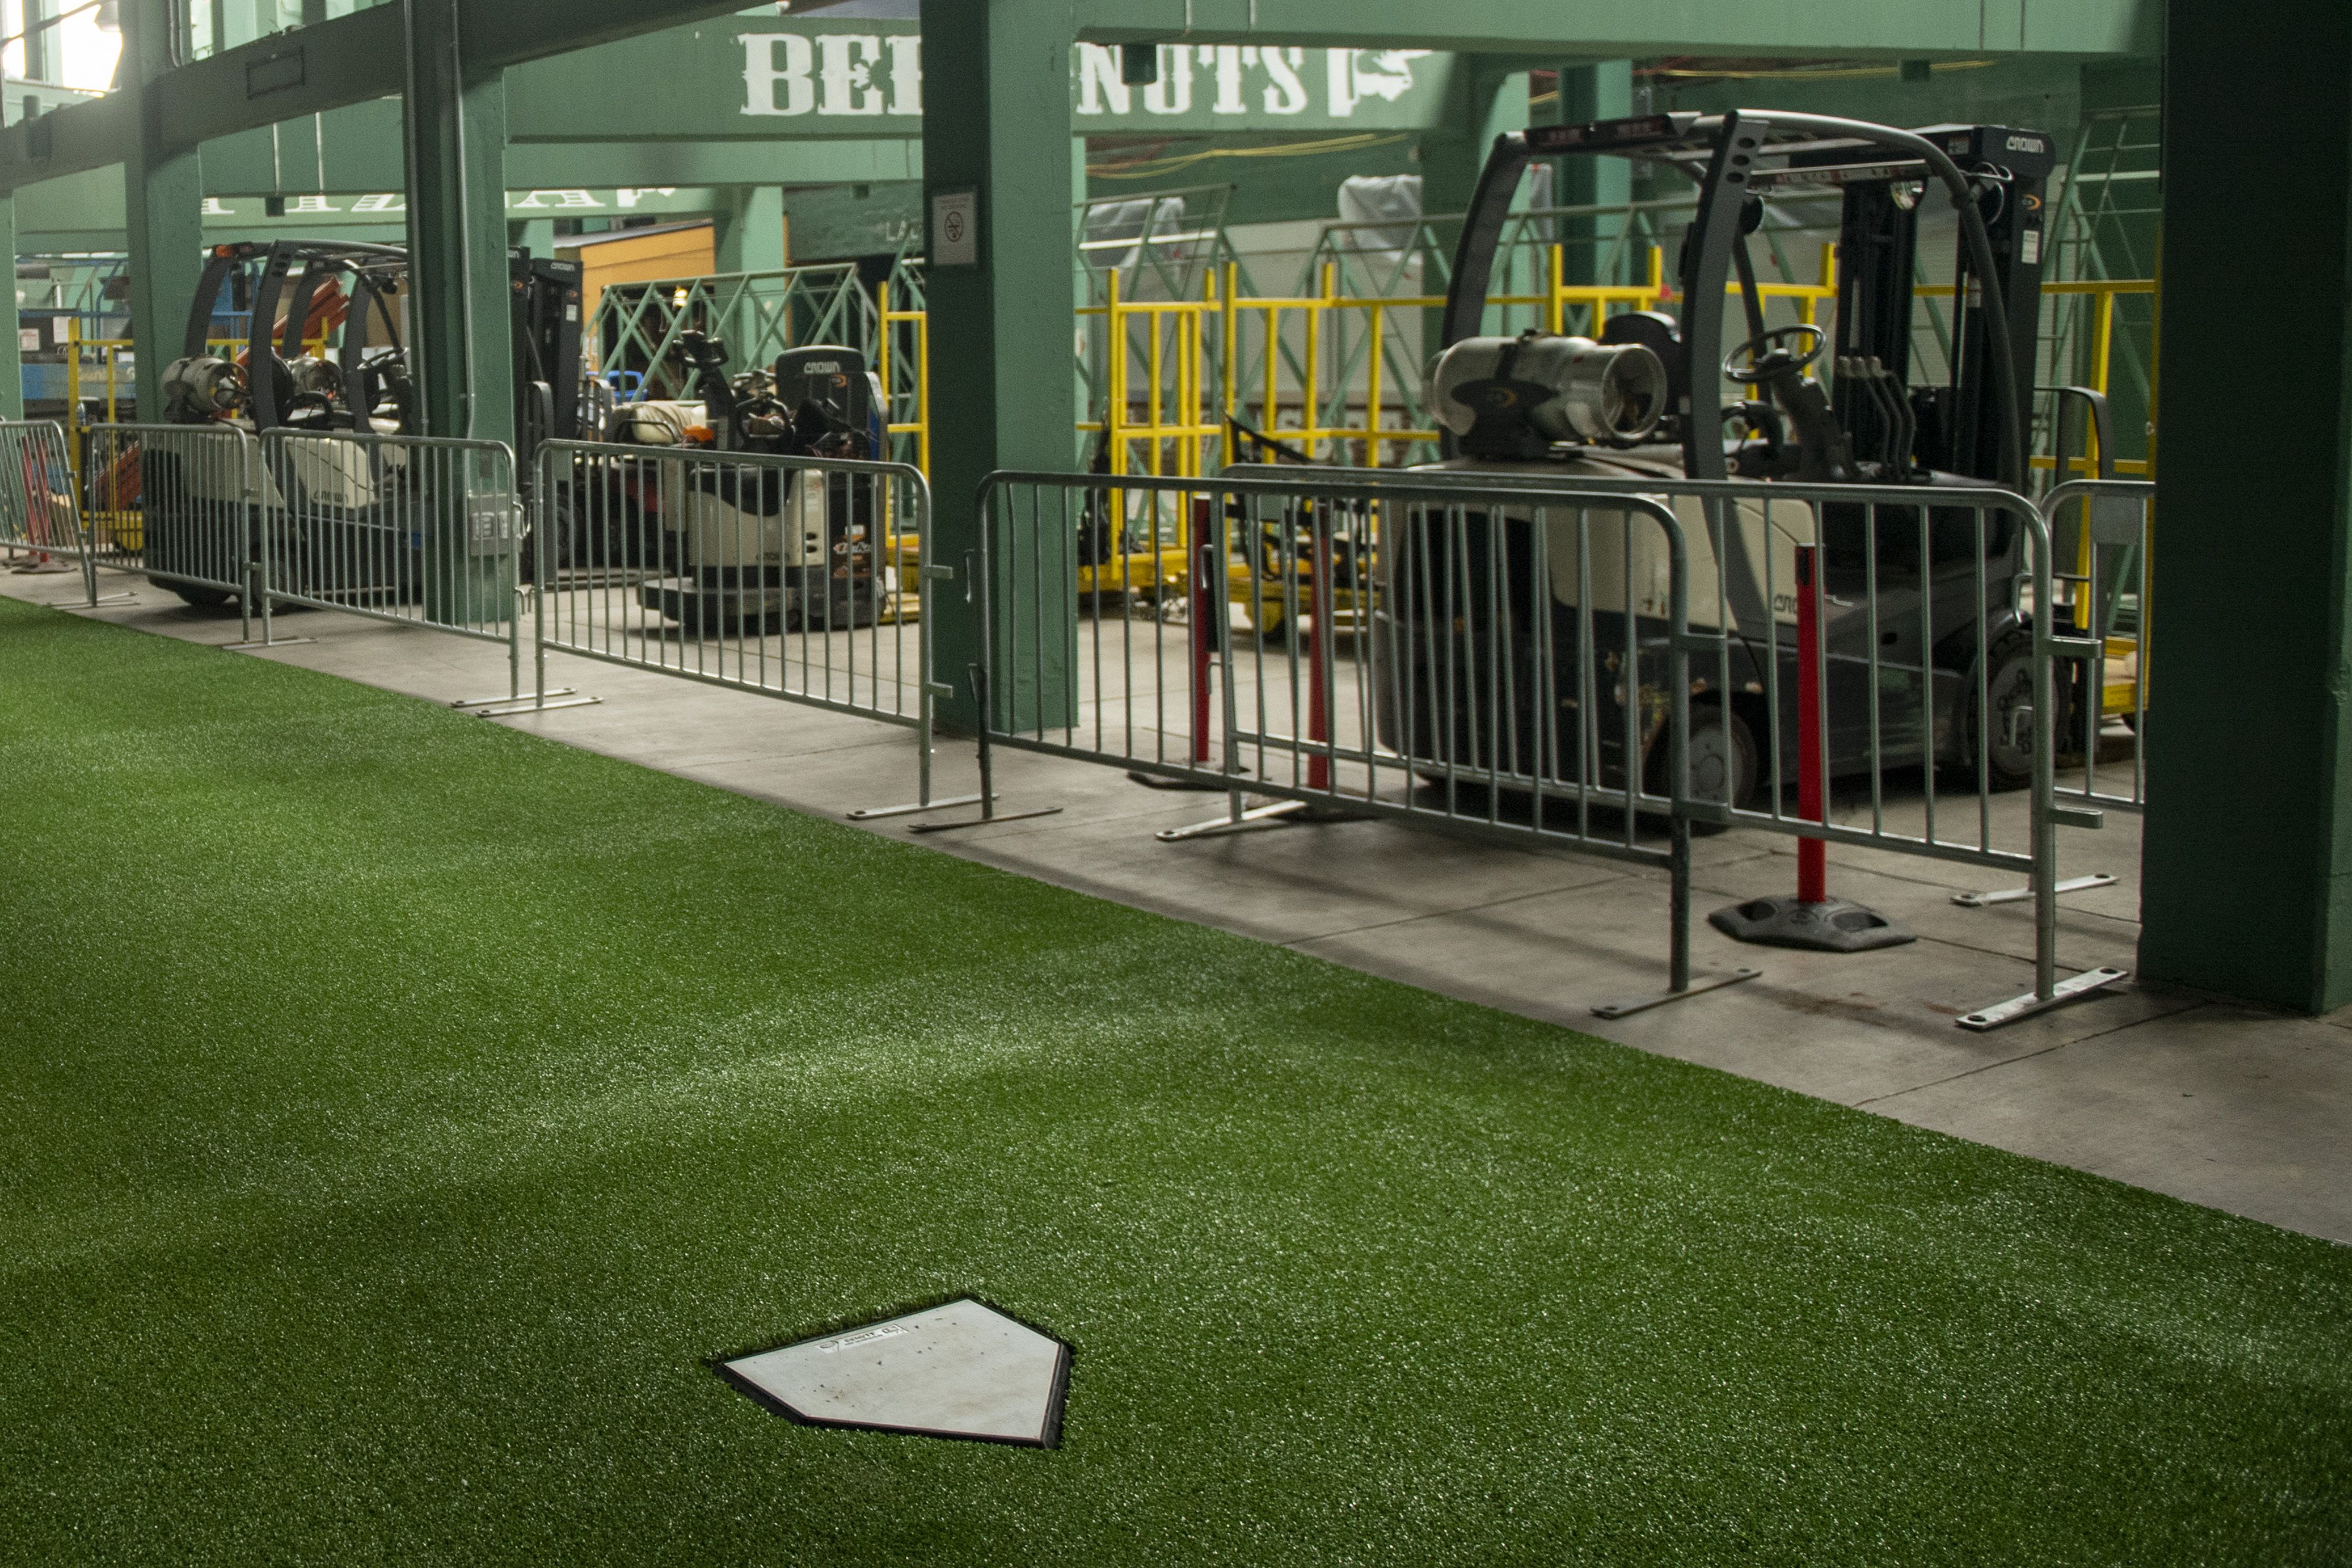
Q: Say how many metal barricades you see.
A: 7